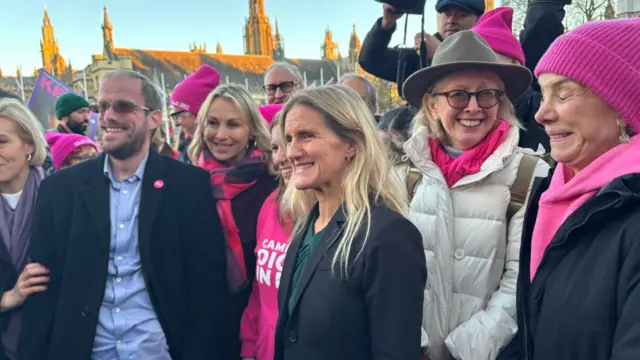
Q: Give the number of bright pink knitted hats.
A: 5